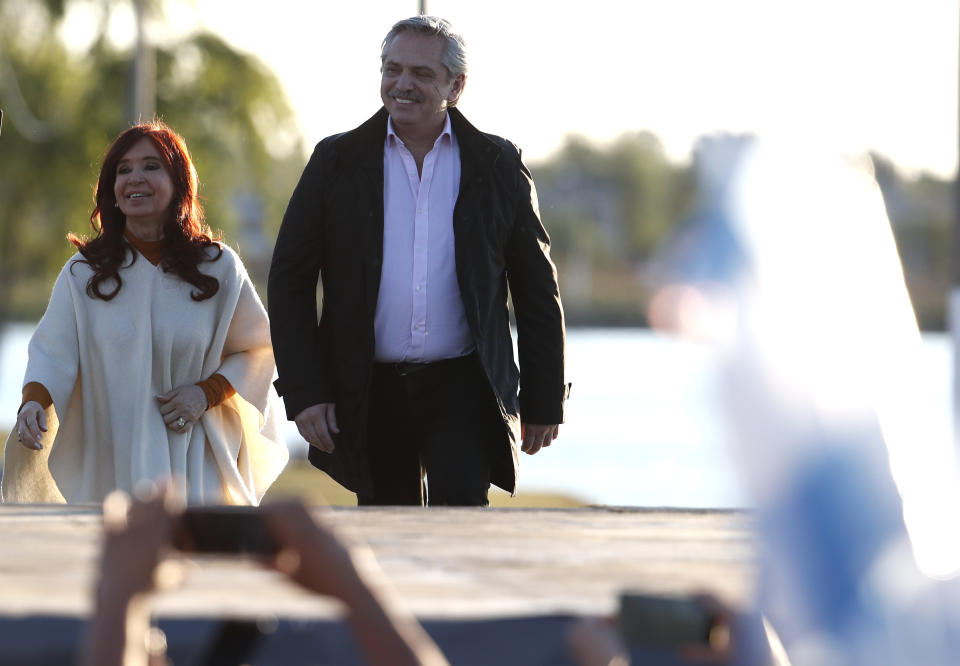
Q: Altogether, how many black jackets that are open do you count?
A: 1